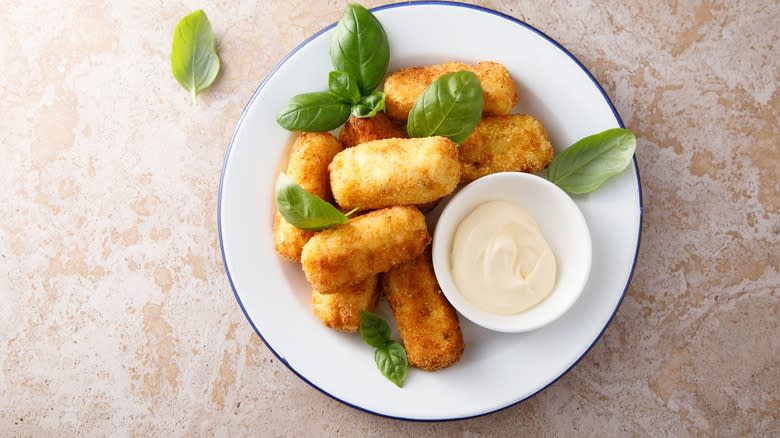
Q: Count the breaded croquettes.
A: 8